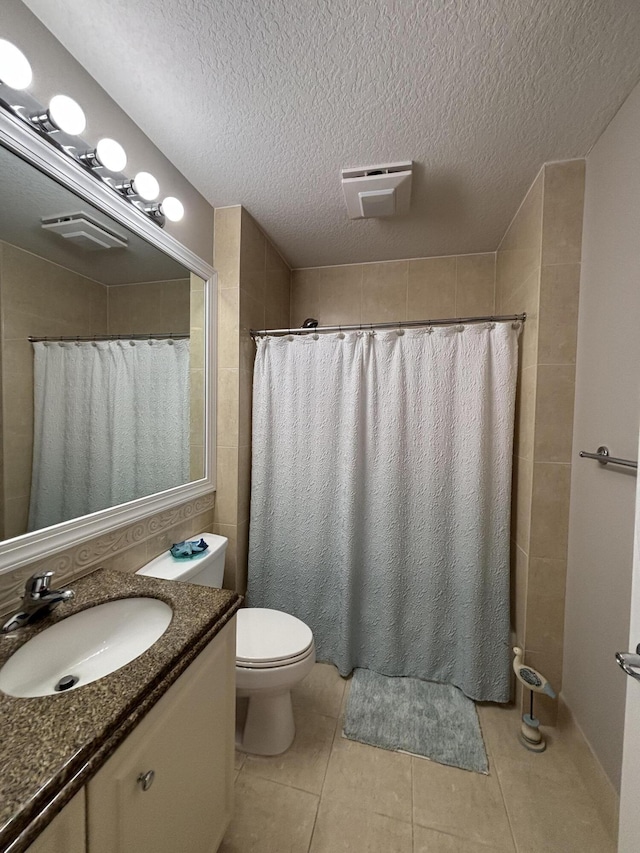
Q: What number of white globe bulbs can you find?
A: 5